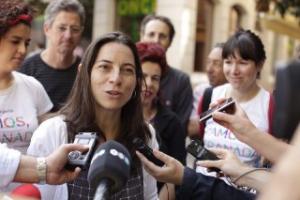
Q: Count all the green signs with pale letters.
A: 1